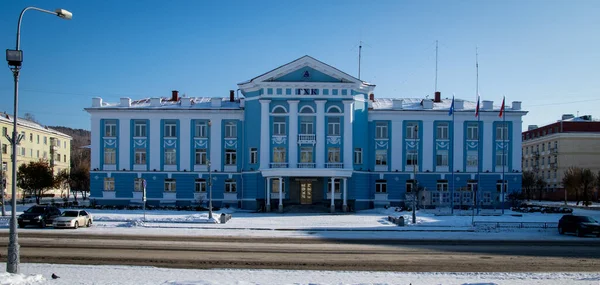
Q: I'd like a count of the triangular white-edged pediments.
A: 1